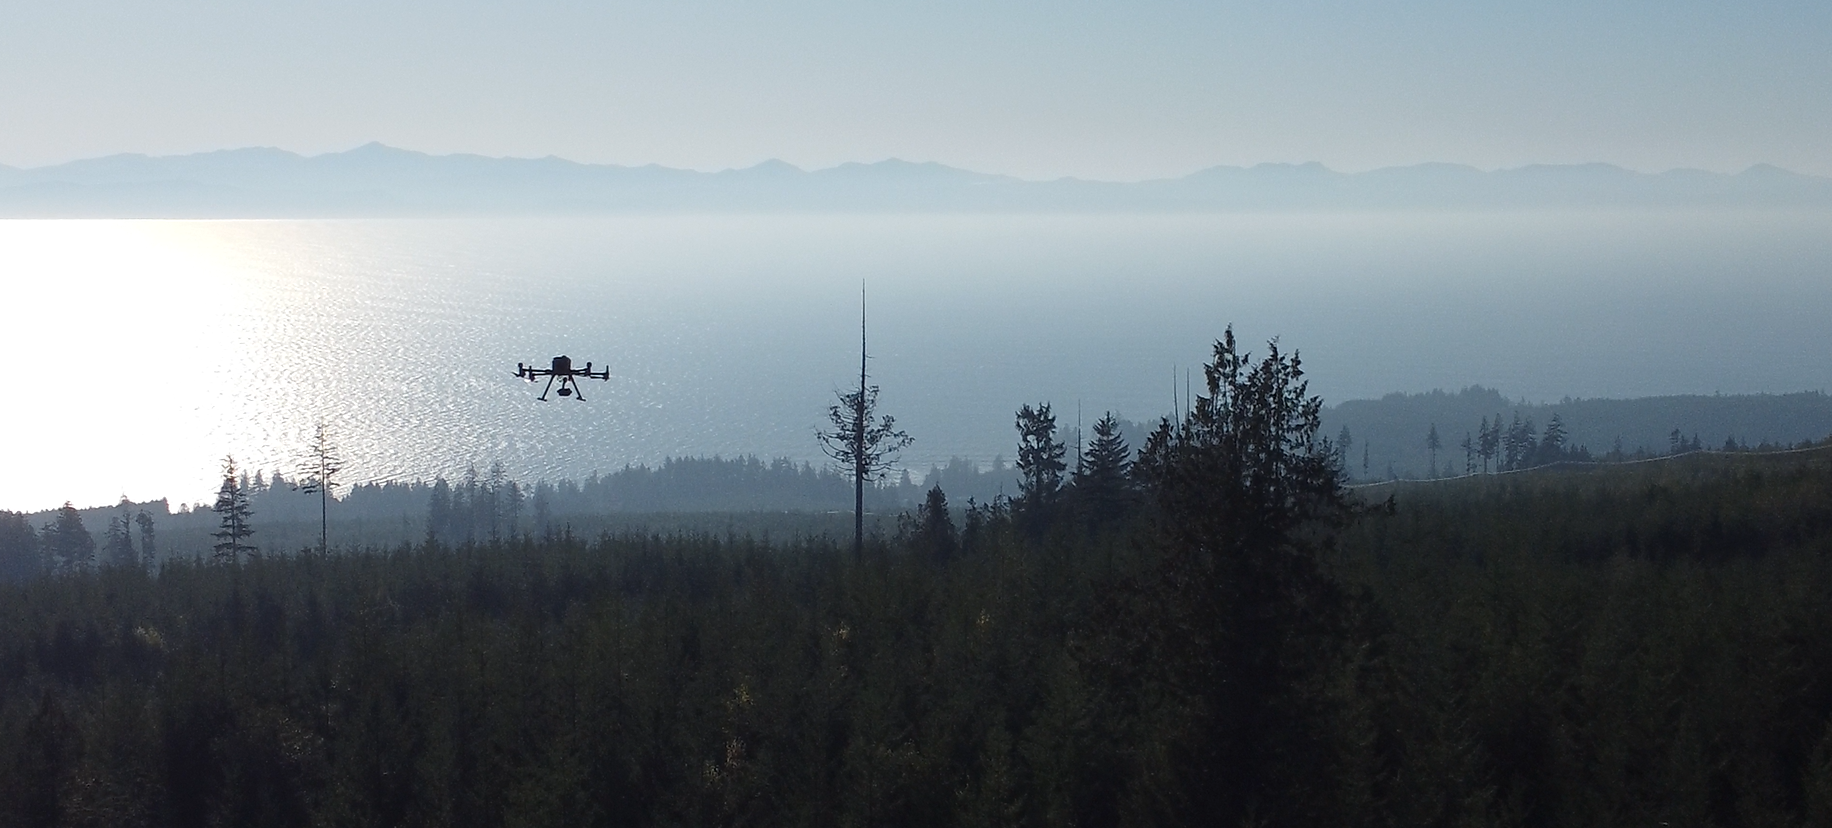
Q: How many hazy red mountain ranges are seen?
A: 0